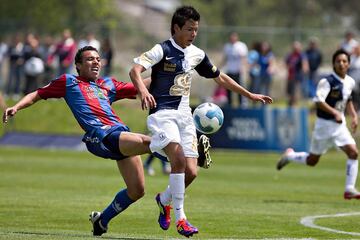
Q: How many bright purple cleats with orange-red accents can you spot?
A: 2